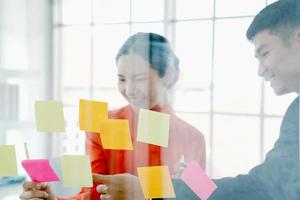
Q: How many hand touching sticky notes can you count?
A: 2